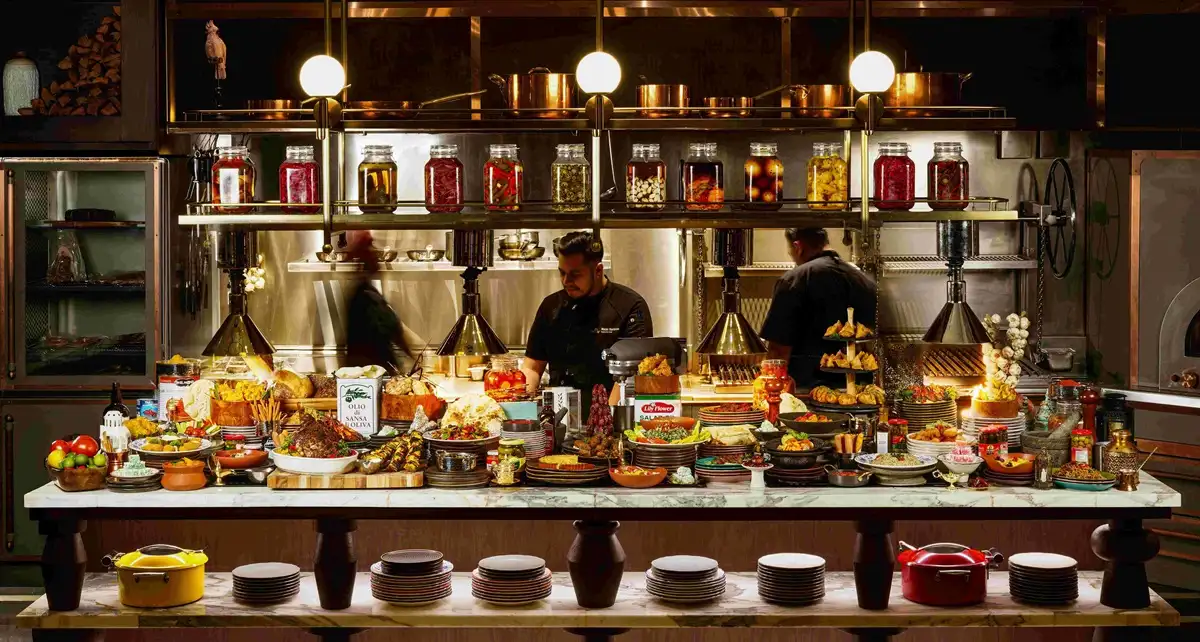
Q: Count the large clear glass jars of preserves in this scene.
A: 12